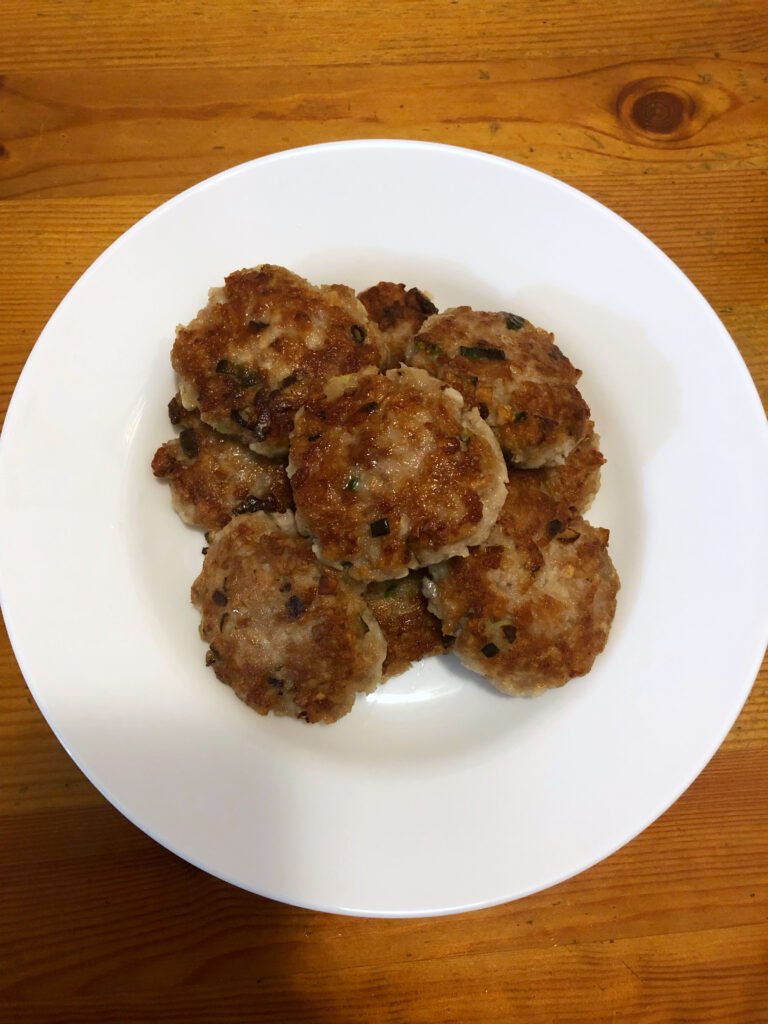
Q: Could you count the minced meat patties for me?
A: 9